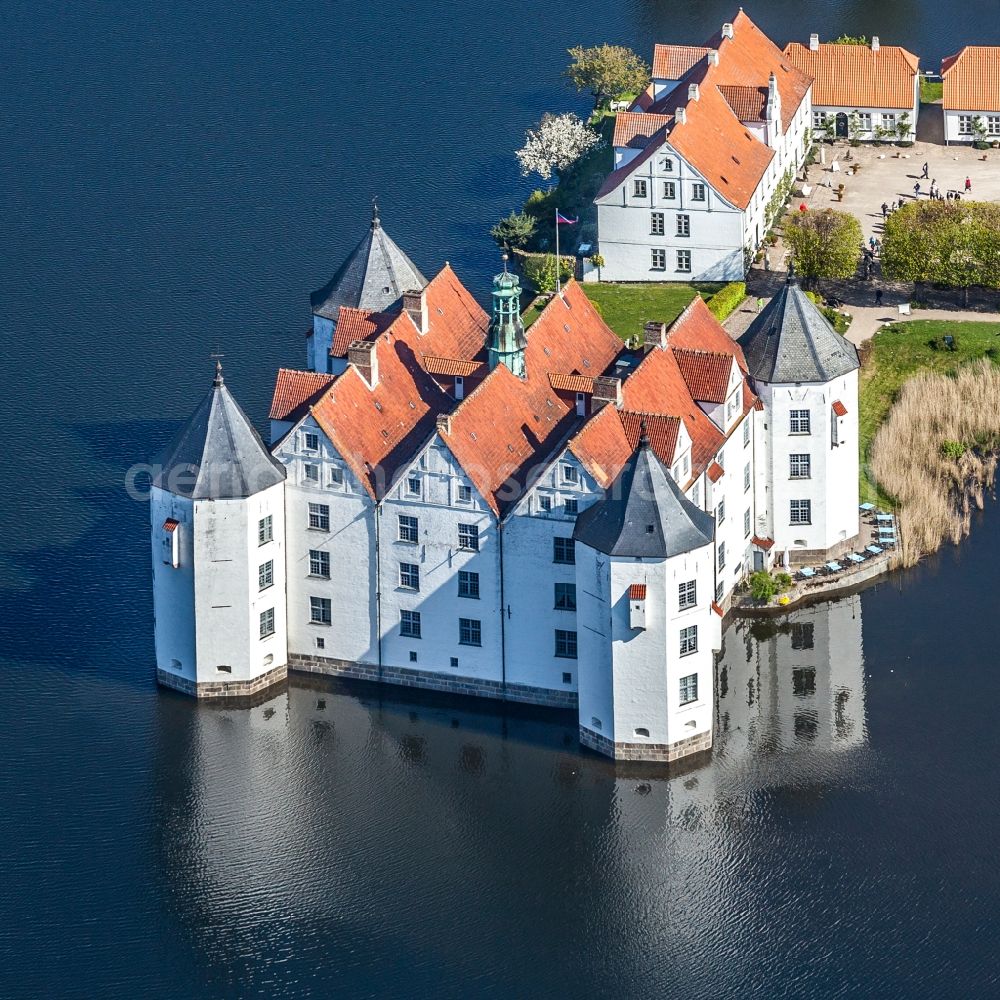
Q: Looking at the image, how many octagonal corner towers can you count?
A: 4